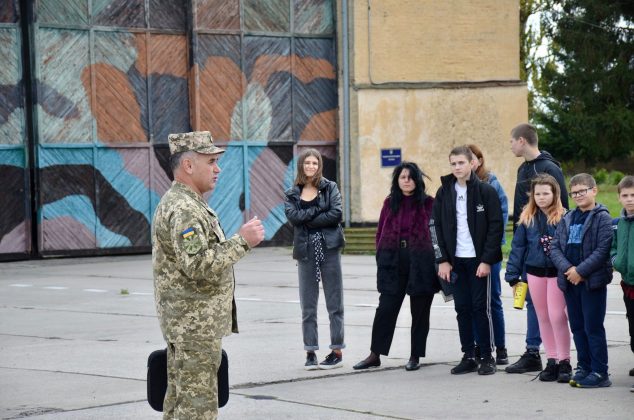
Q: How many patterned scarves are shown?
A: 1